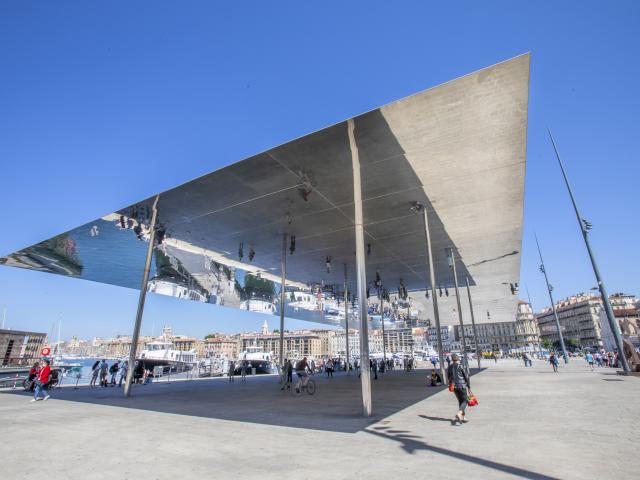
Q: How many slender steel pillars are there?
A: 8